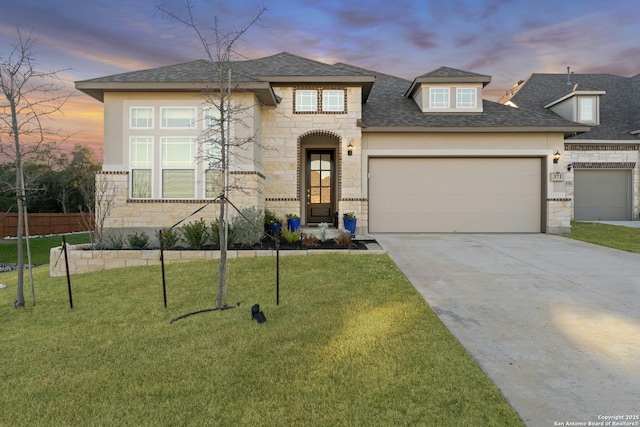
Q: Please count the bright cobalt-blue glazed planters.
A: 3